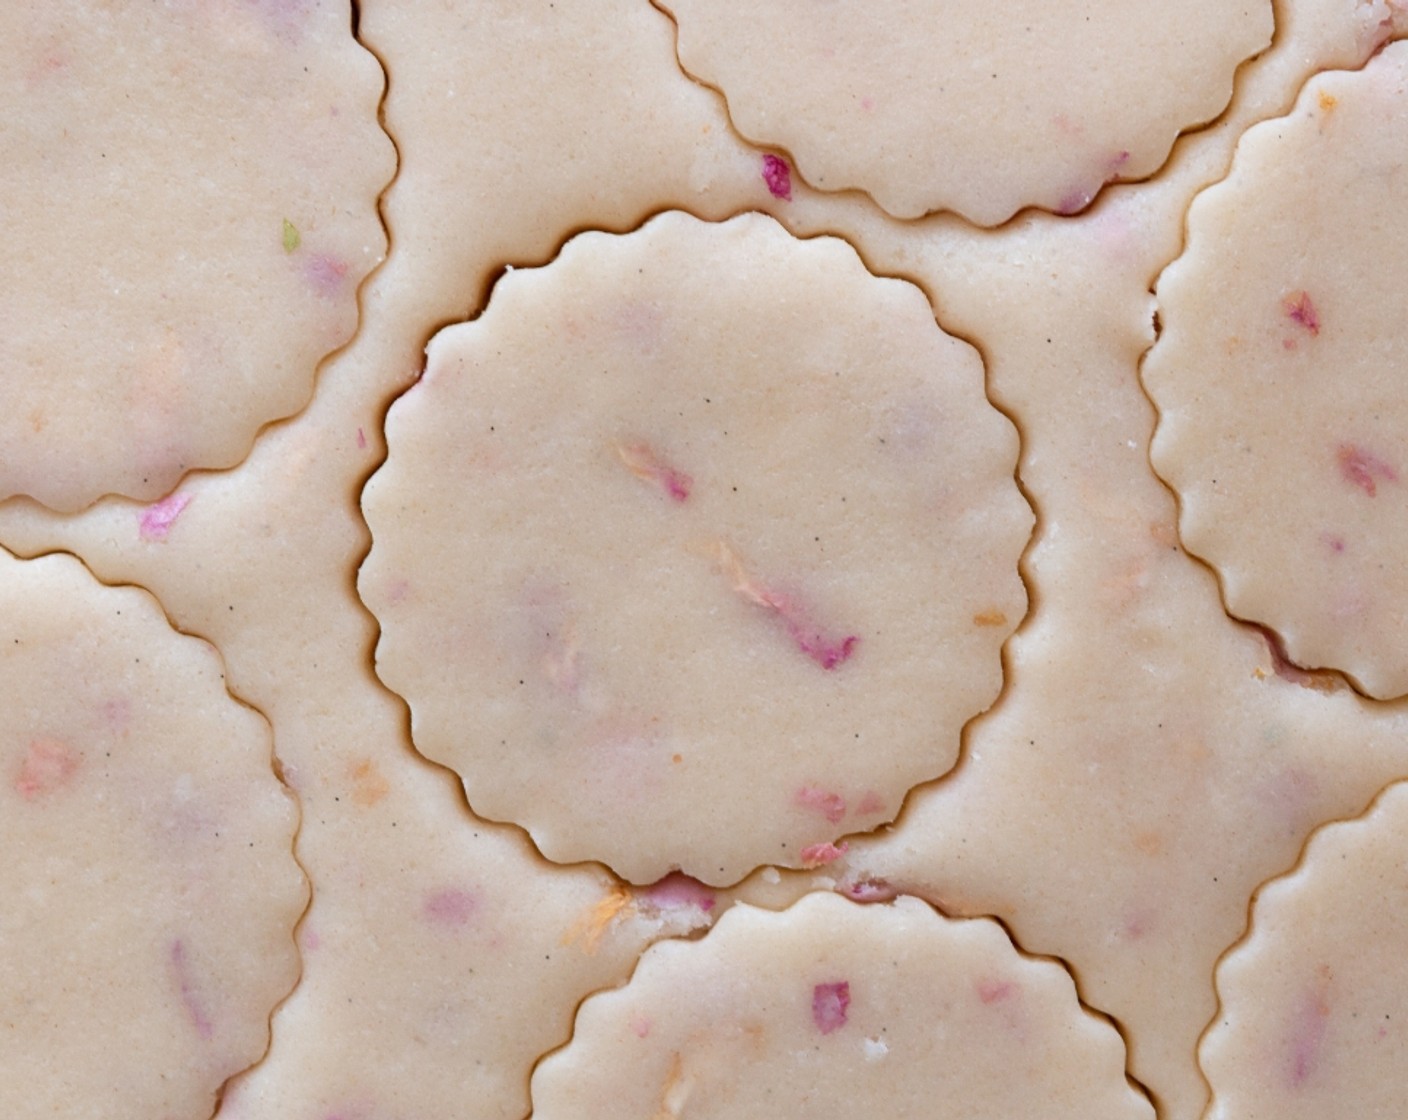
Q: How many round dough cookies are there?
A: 7